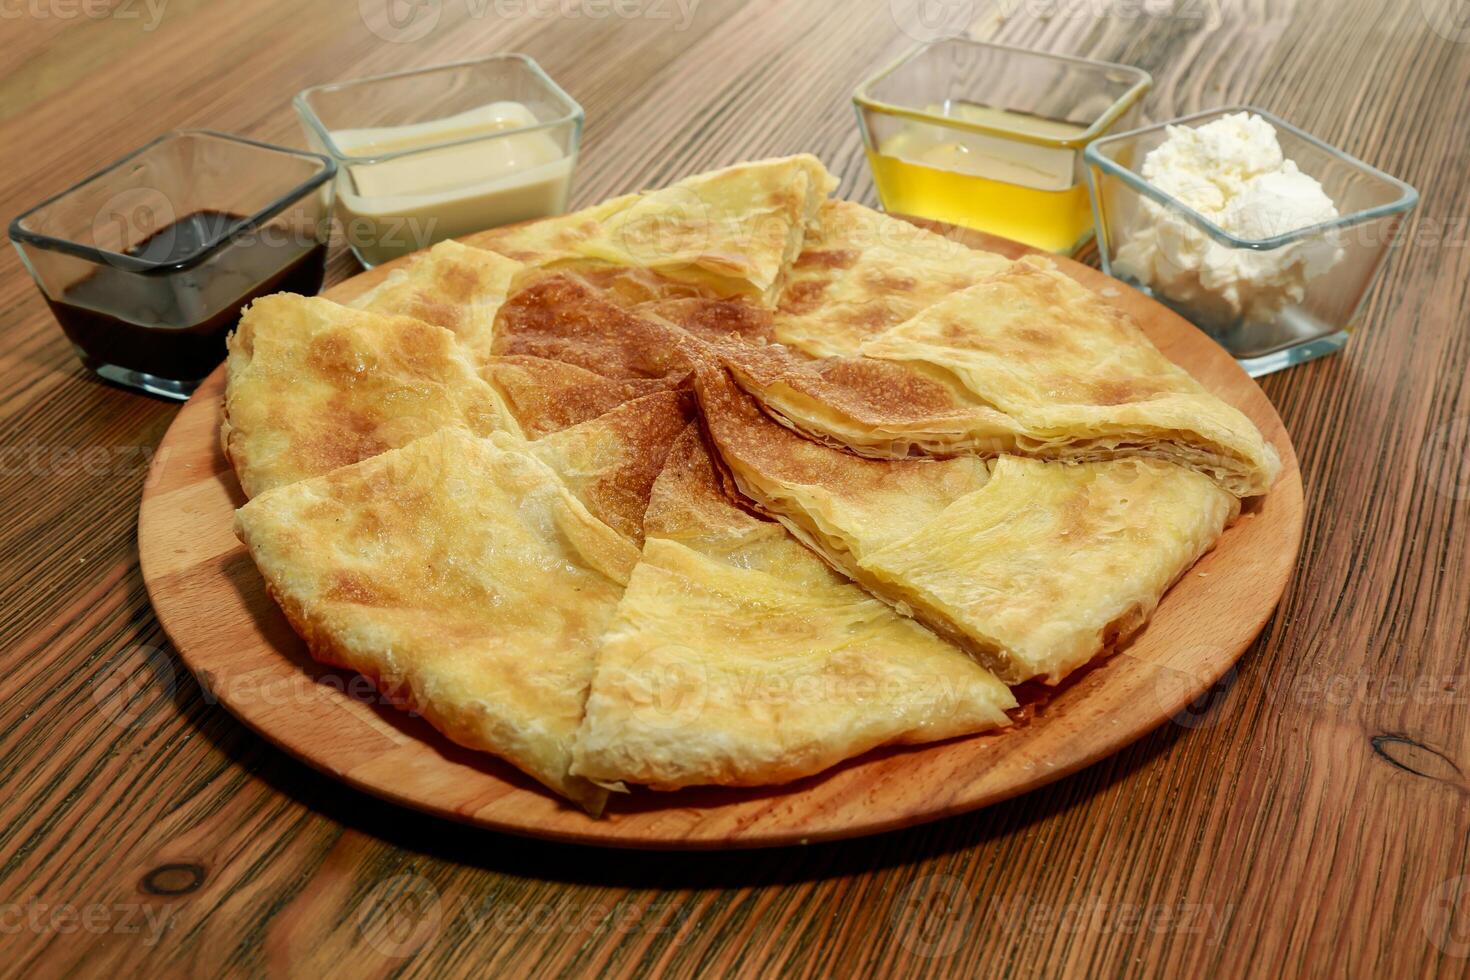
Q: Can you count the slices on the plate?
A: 8